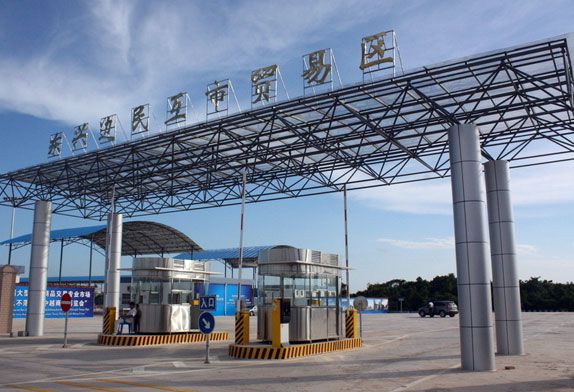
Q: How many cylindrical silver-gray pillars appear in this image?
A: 4